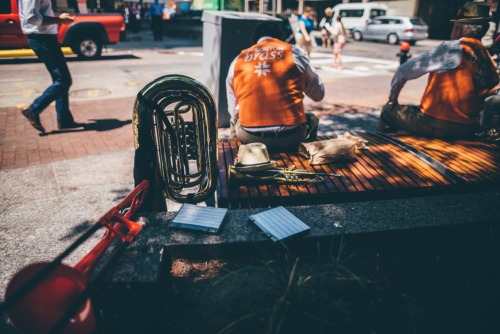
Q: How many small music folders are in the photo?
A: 2